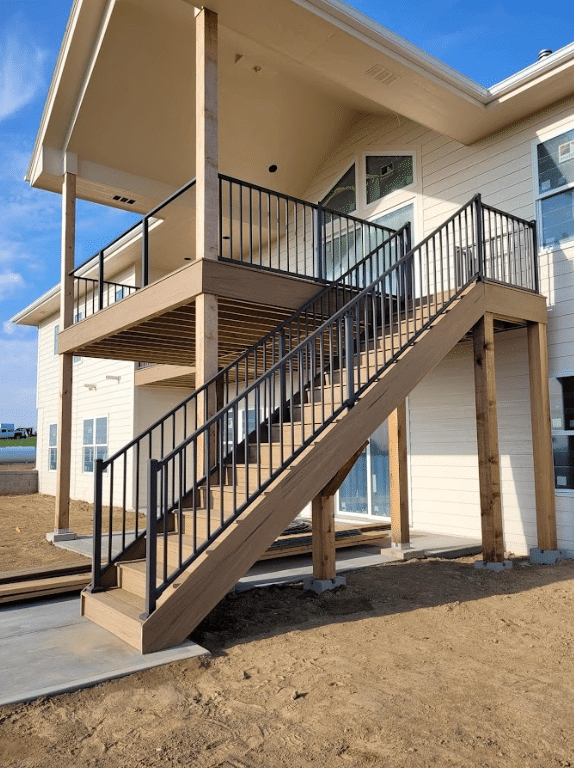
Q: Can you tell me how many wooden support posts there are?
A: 6